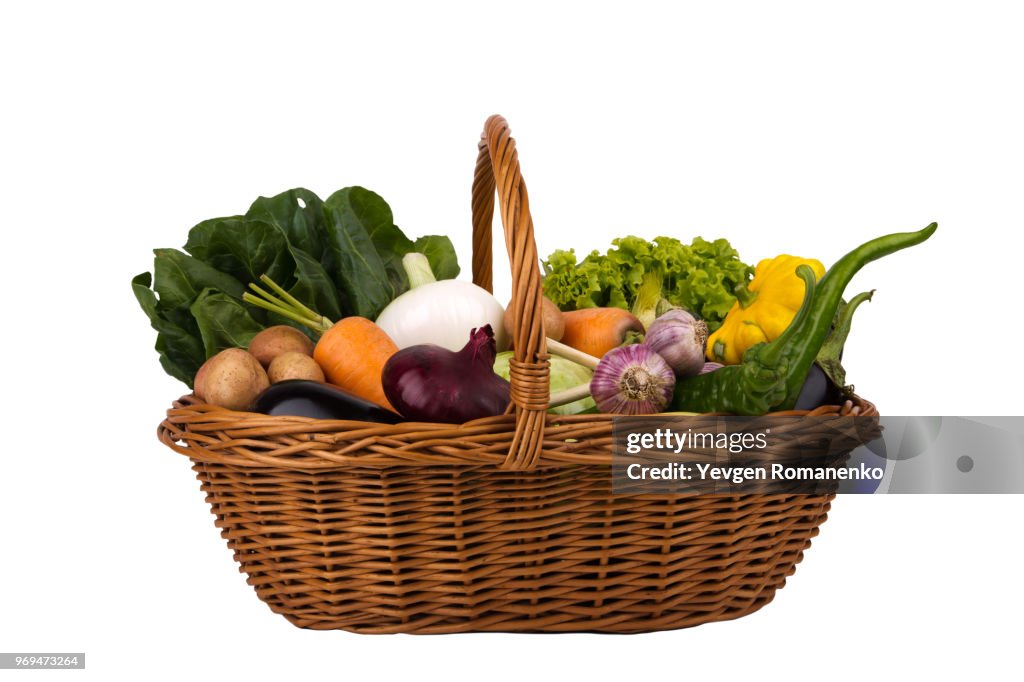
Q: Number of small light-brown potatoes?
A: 4